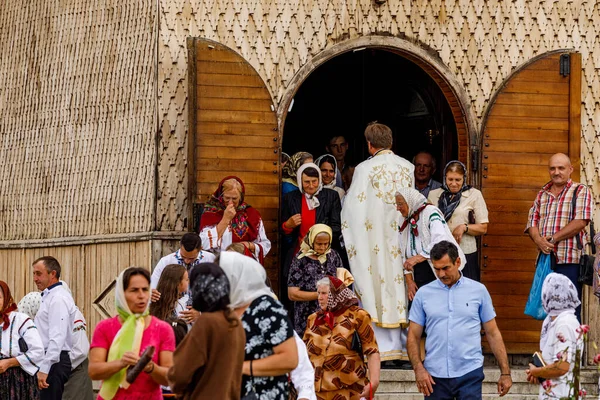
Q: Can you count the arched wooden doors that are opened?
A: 2